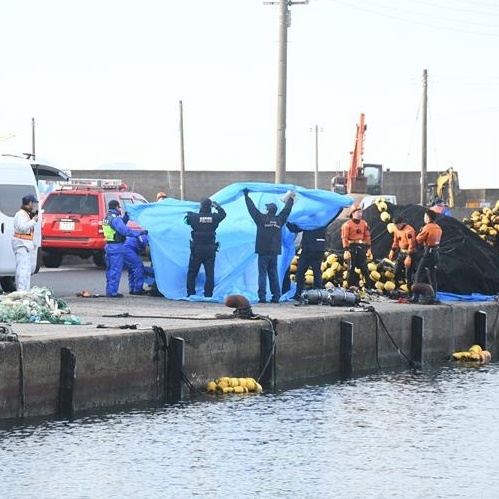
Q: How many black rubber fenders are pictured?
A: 6